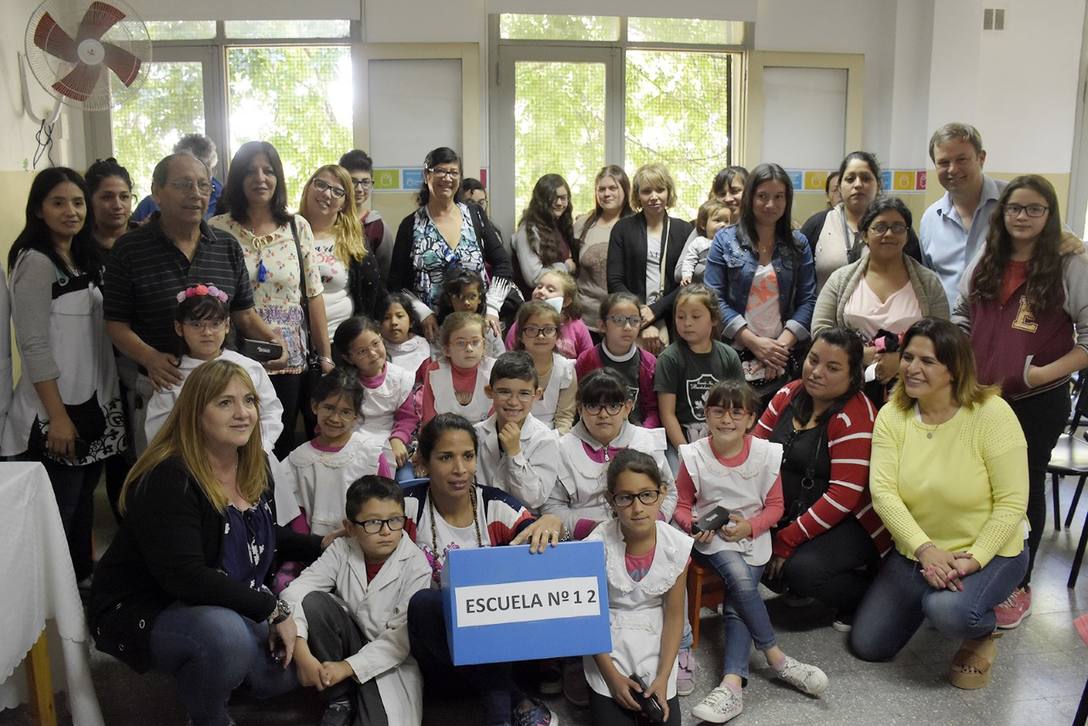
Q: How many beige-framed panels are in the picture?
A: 2